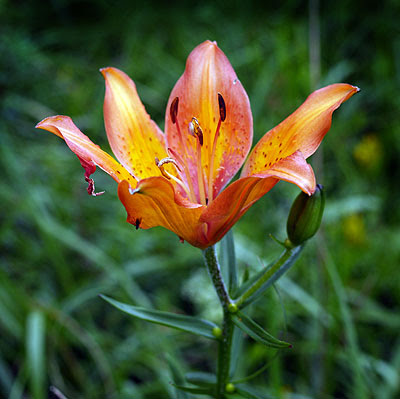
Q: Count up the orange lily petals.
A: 6